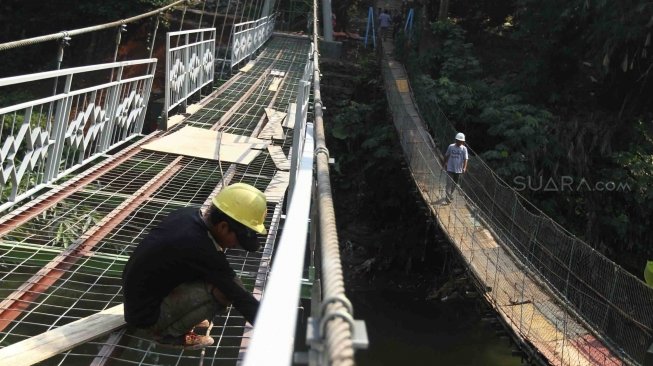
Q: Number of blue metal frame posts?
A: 2